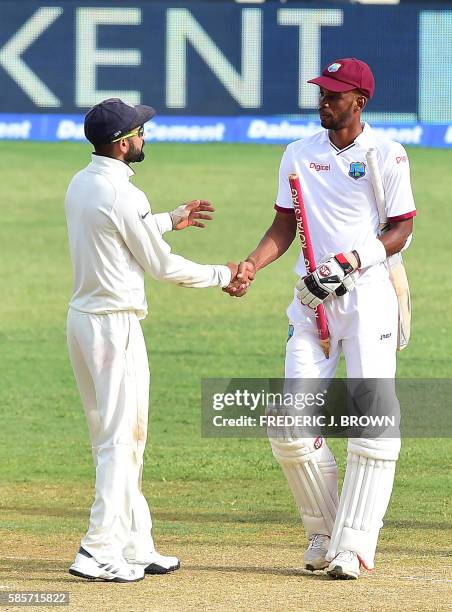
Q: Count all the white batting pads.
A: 2